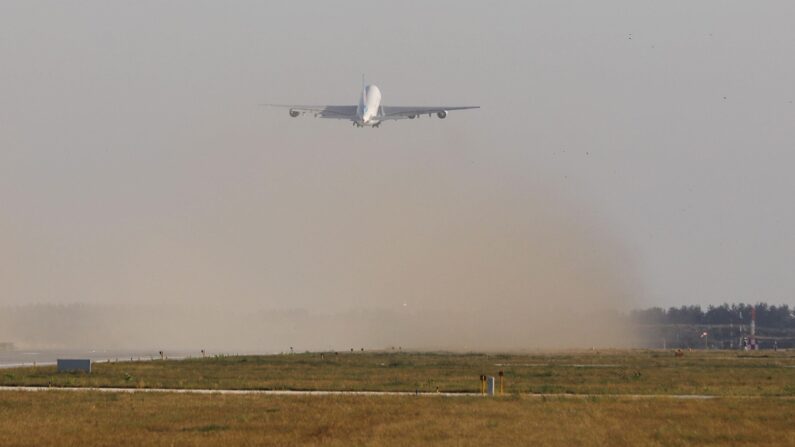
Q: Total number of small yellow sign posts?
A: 2